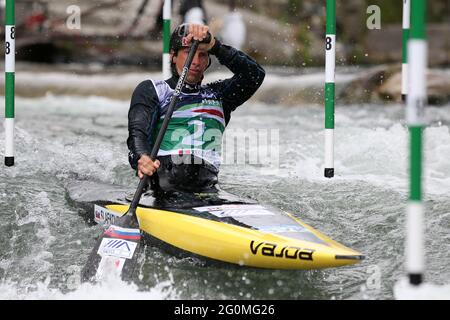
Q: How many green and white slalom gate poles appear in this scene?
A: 5